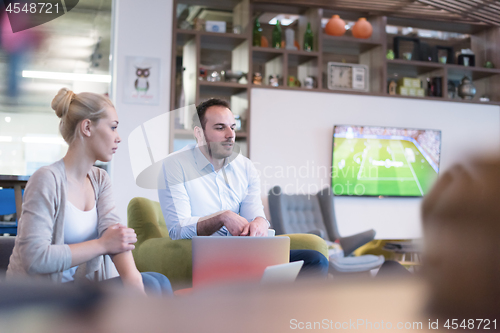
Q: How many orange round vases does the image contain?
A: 2